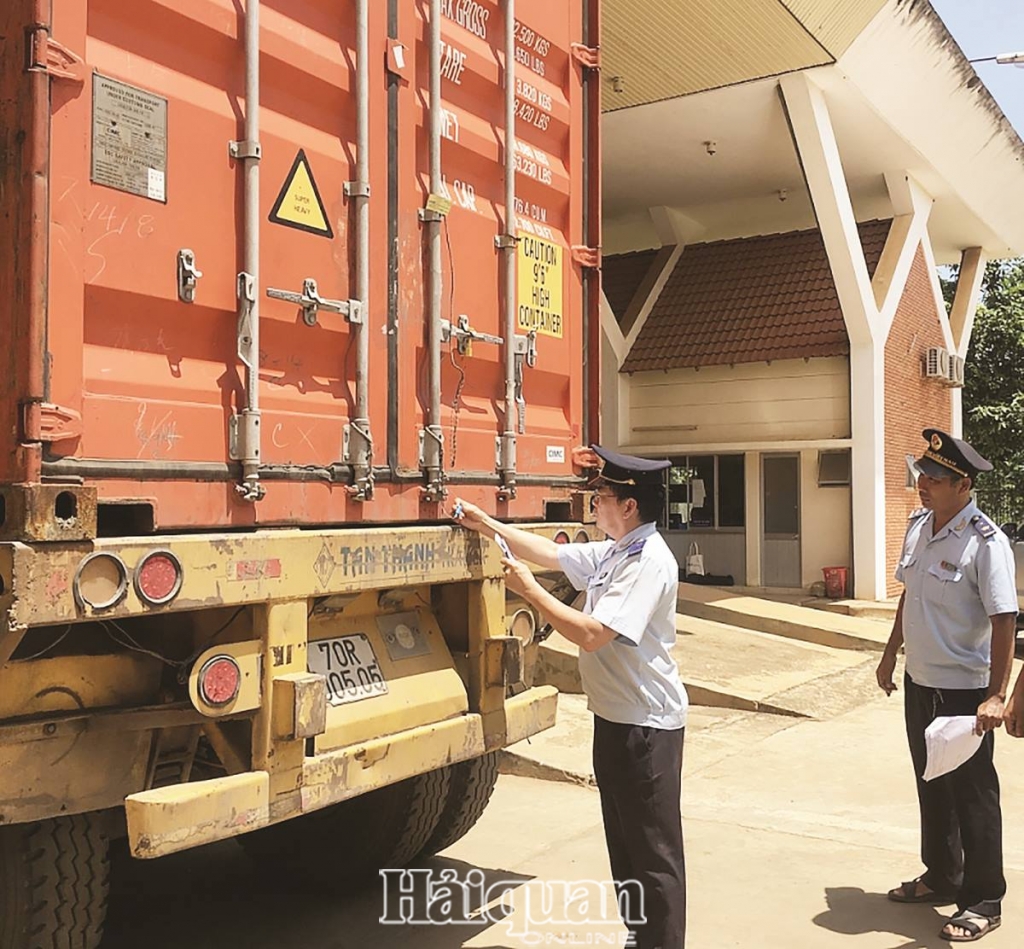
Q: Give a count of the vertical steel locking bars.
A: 4